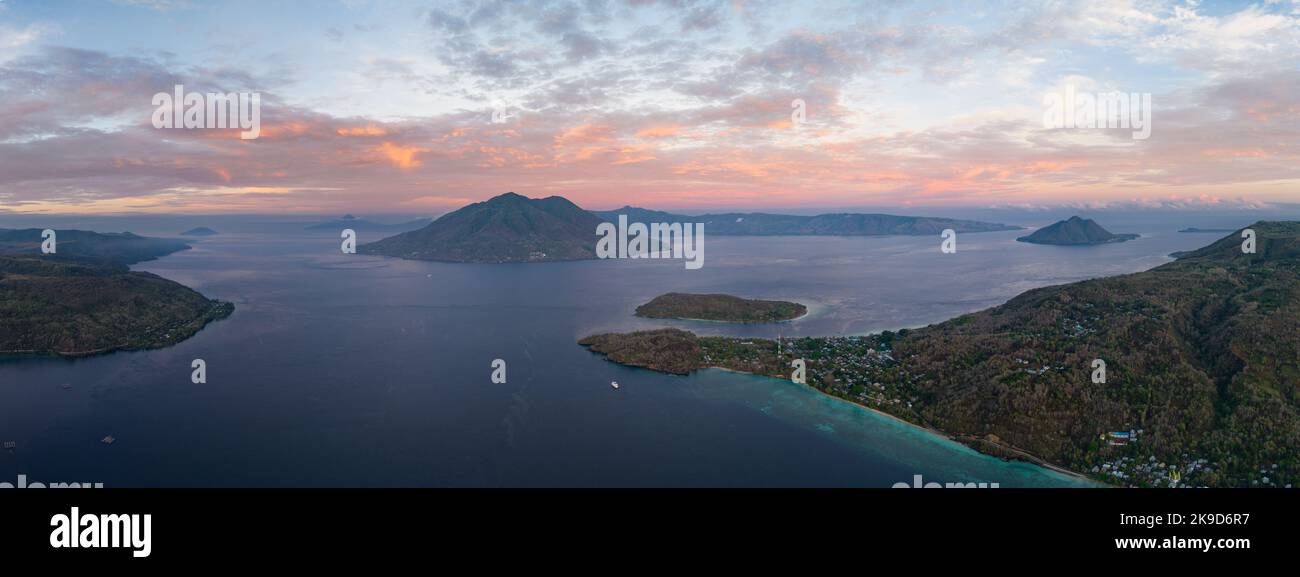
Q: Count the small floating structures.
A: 3